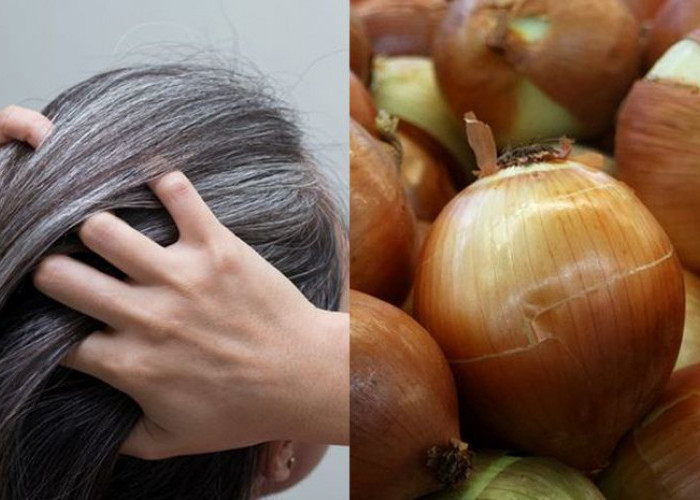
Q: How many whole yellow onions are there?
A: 1